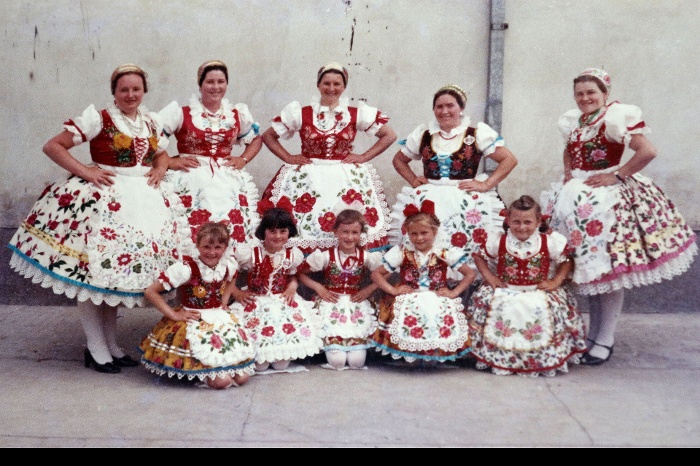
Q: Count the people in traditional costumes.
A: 10